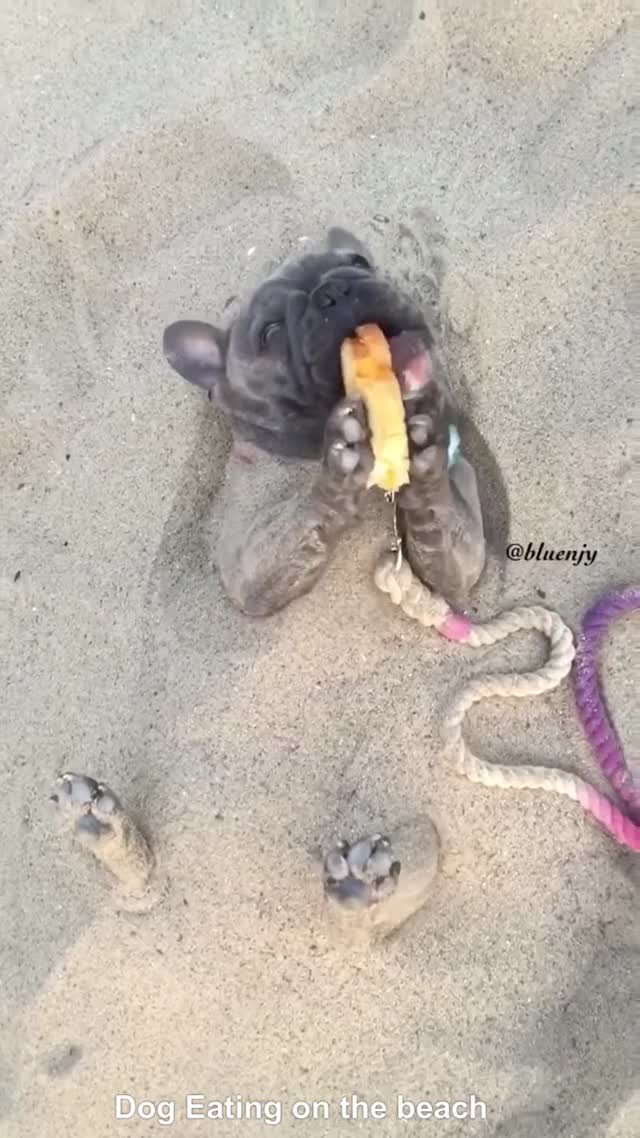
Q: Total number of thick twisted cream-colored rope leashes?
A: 1